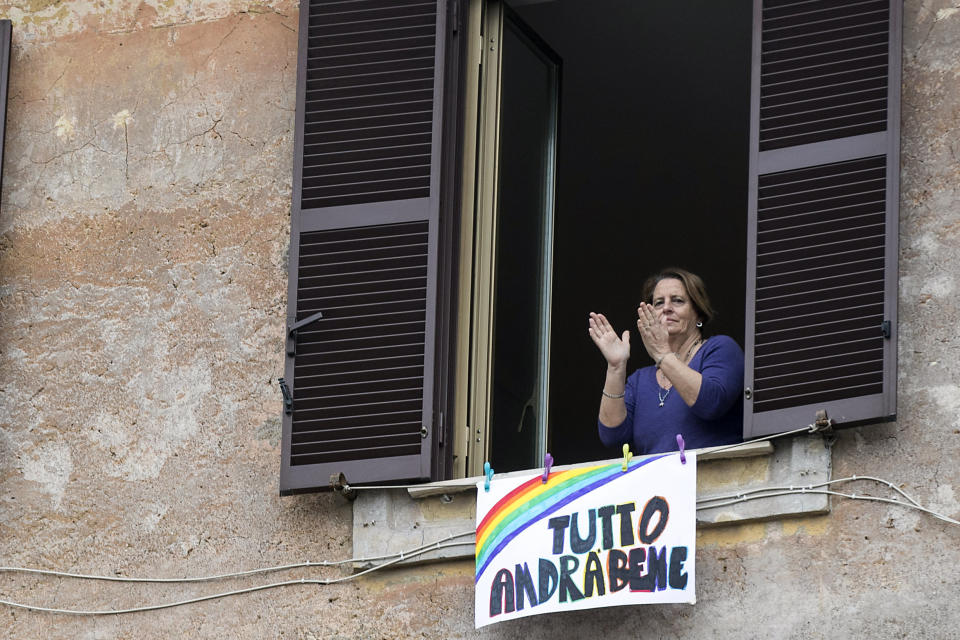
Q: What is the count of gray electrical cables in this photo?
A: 2